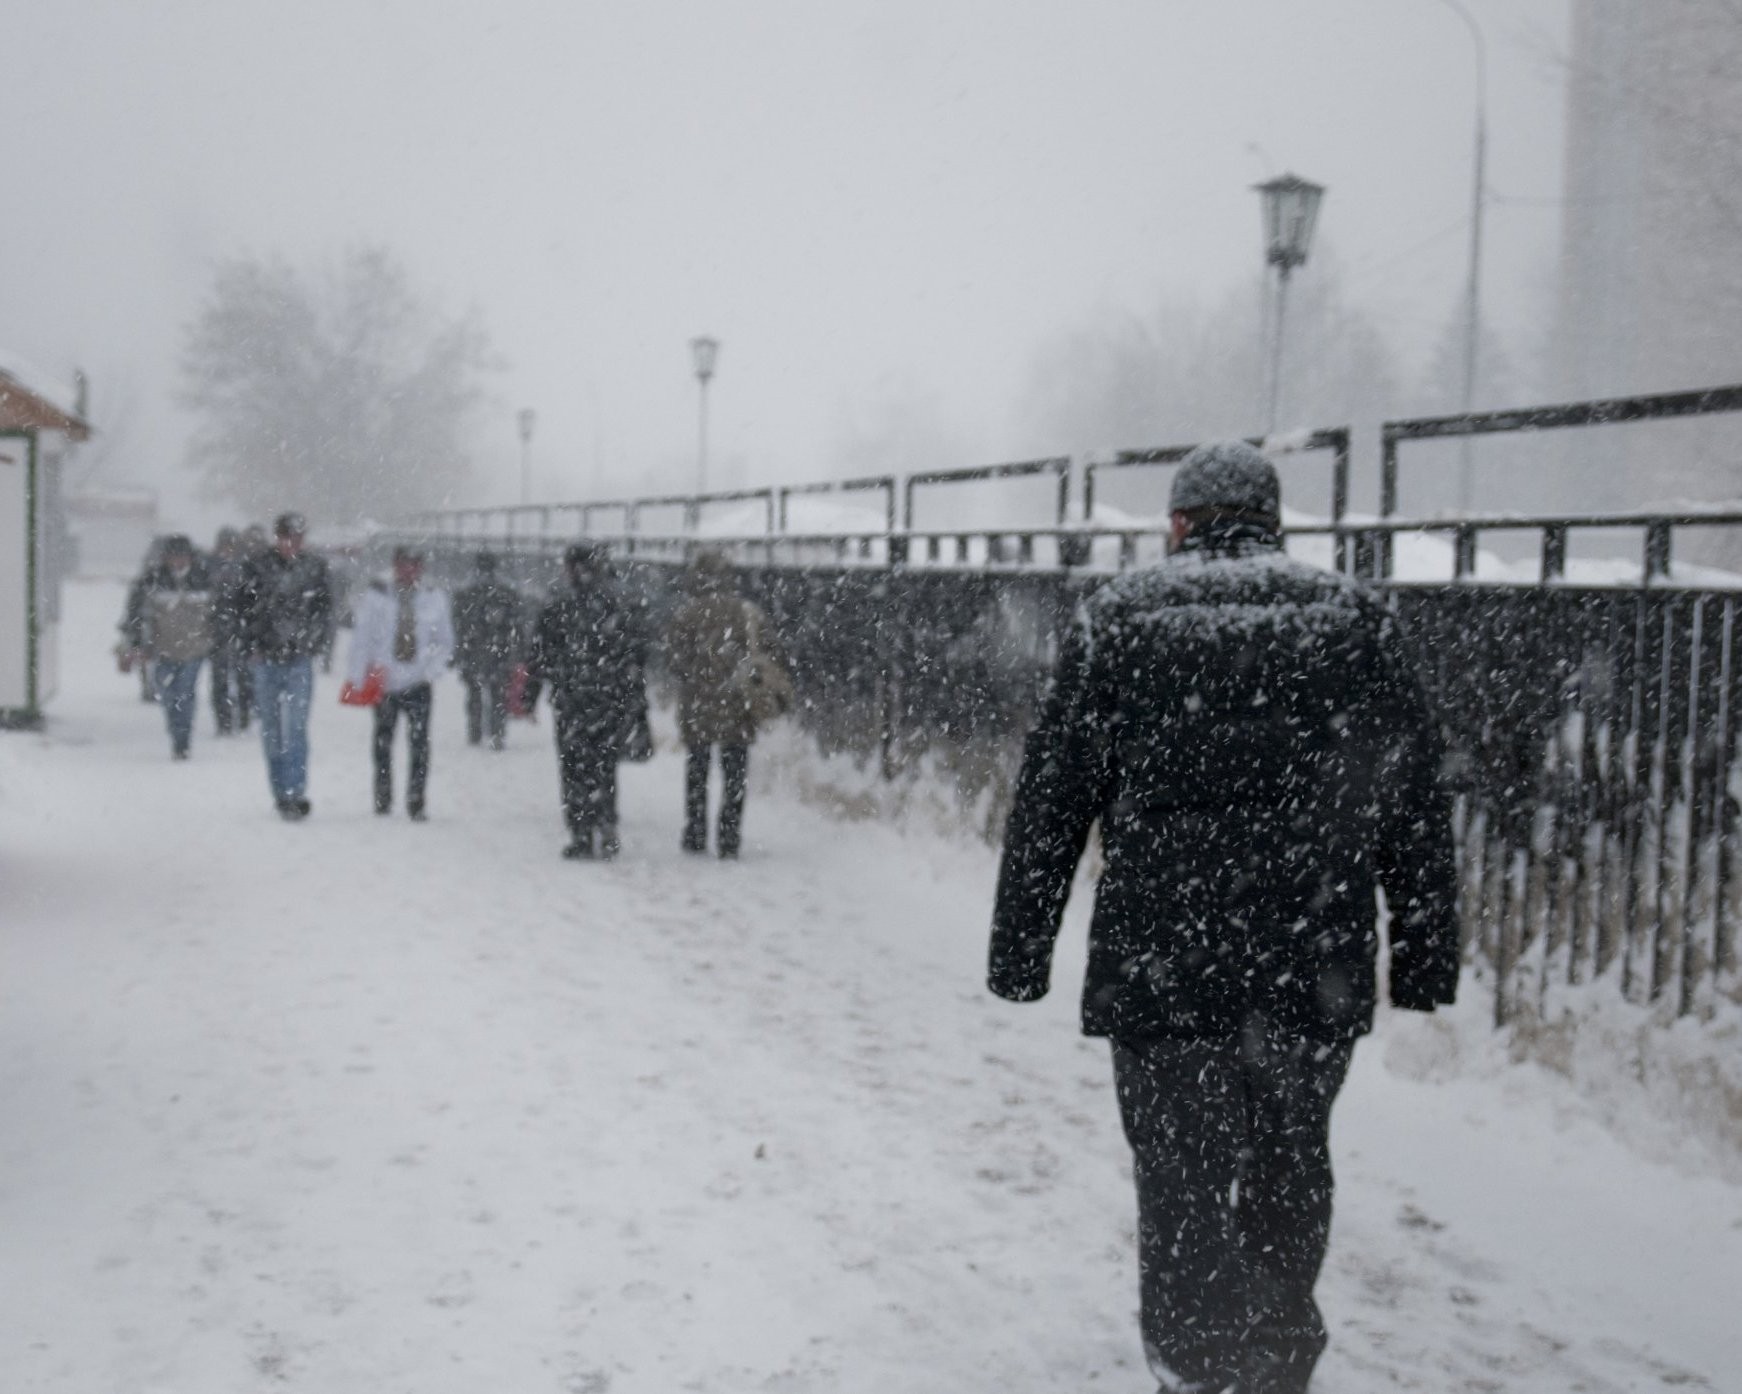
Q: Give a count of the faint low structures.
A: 1